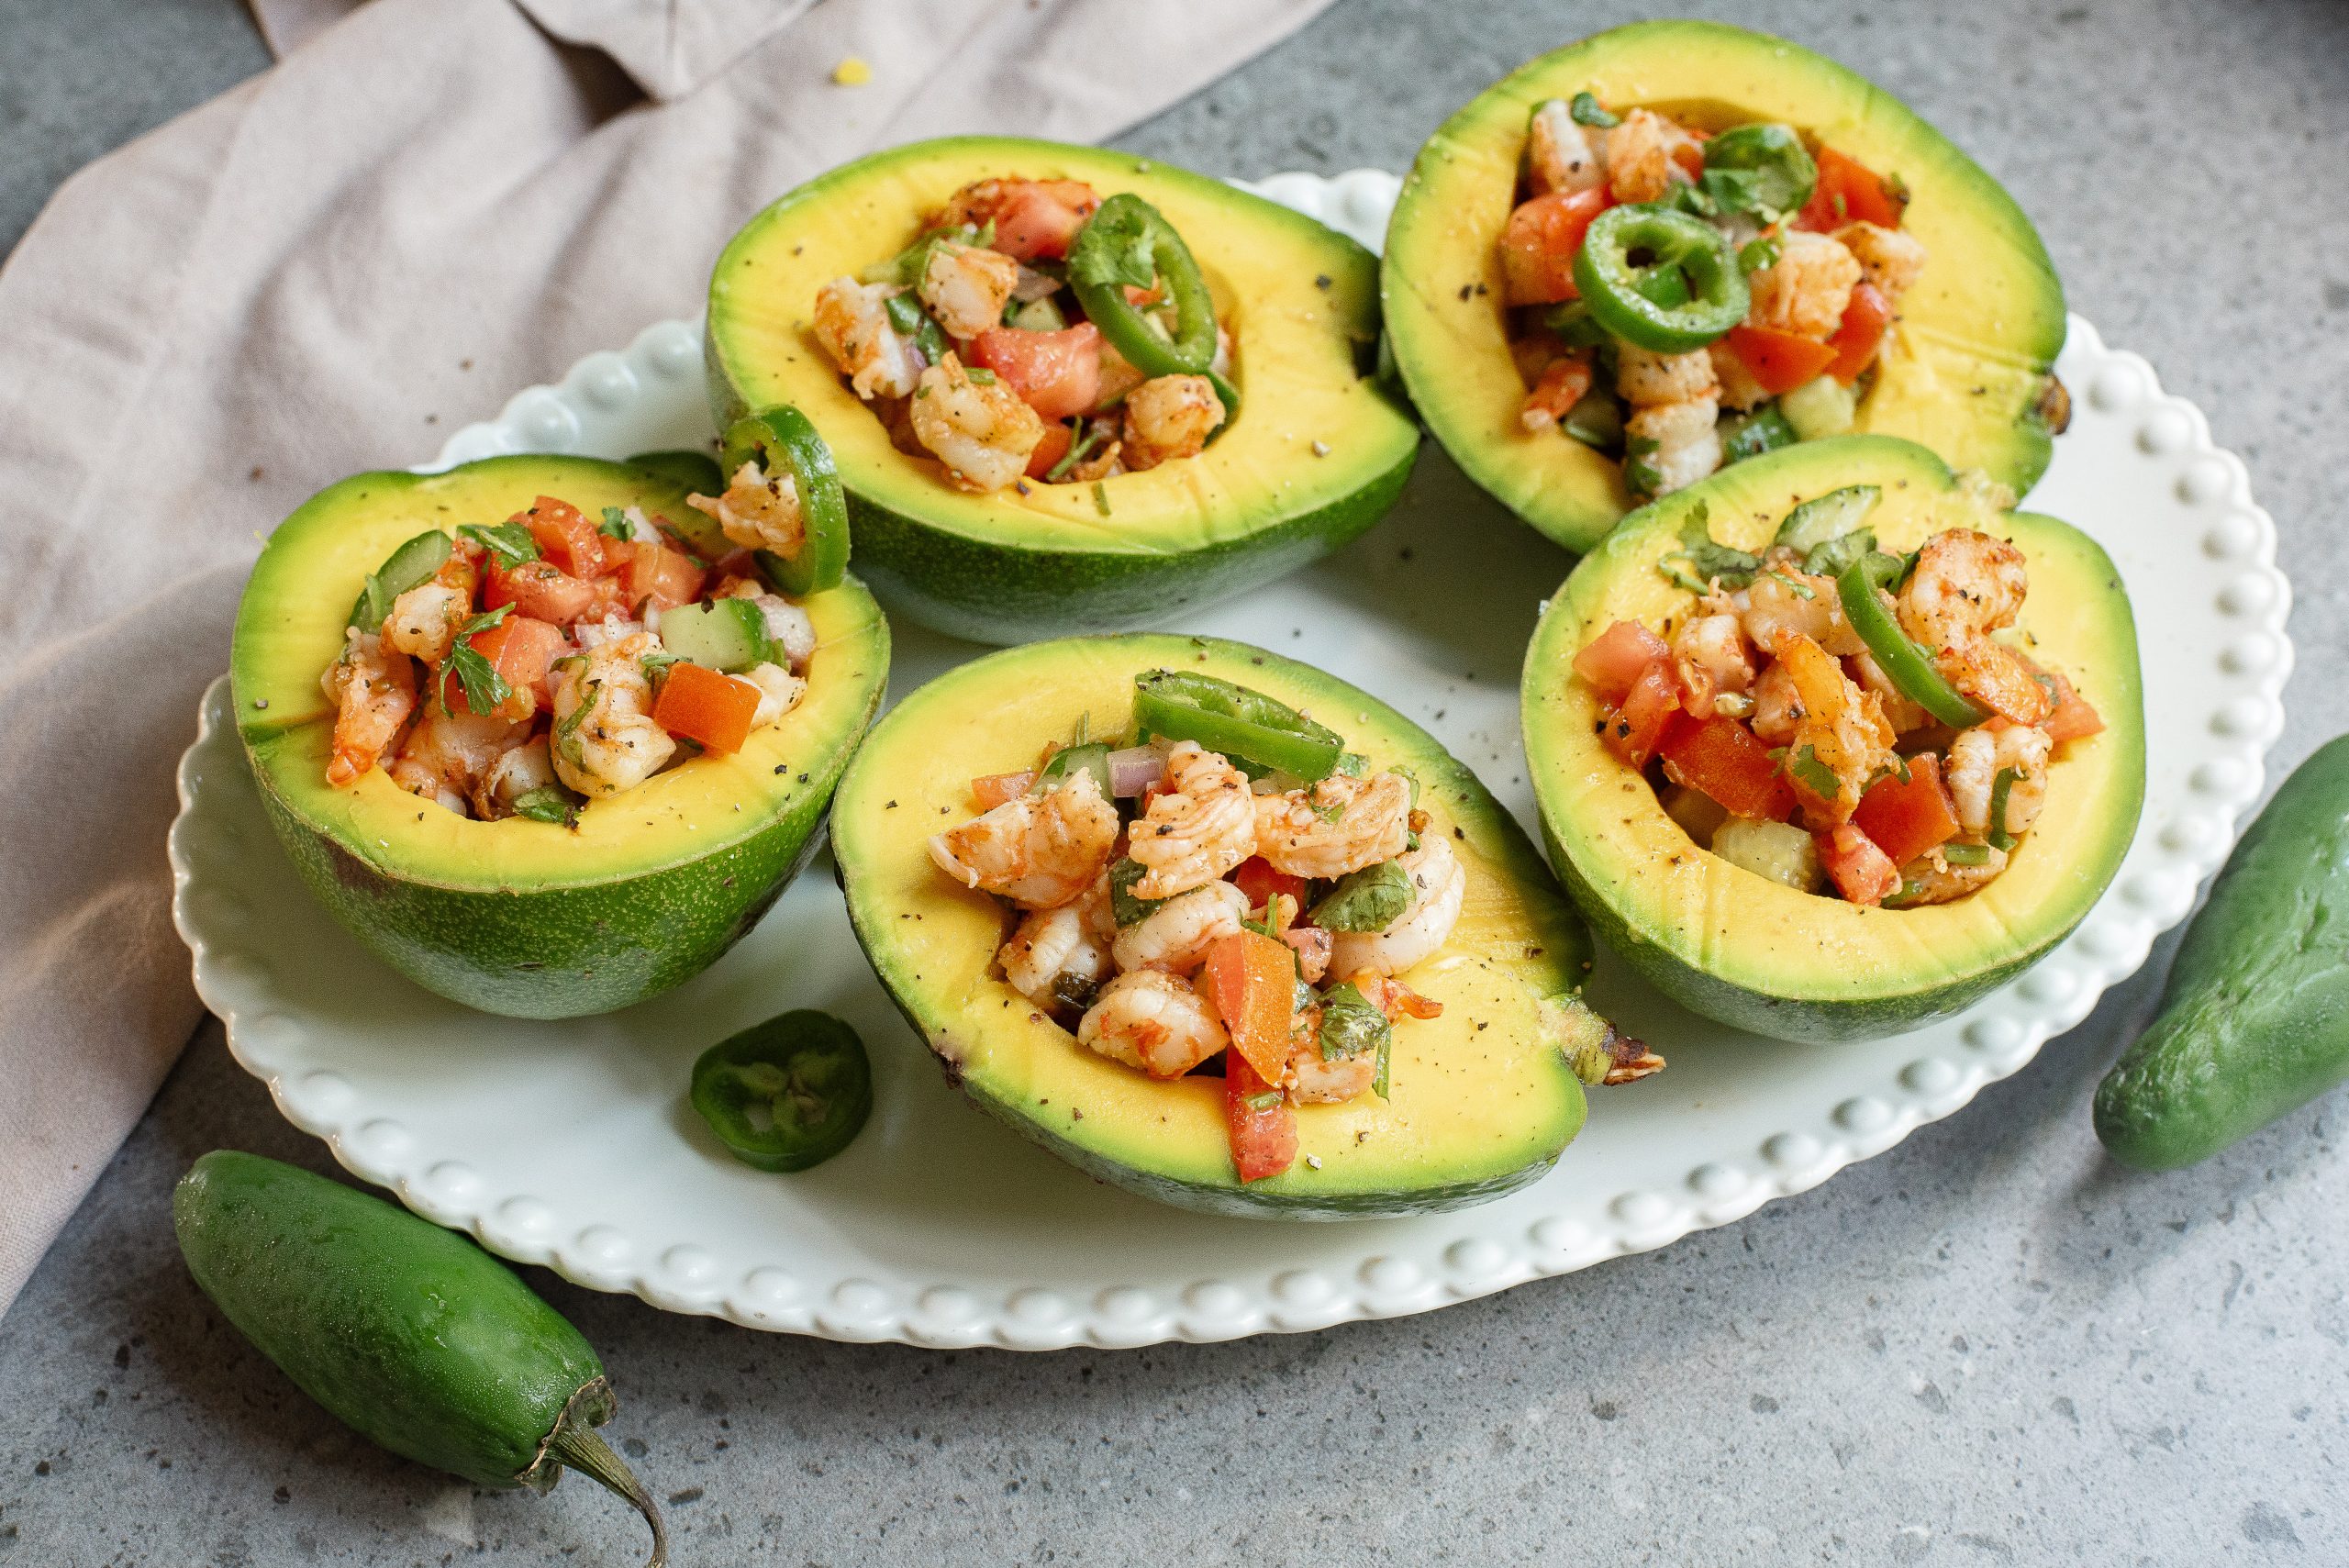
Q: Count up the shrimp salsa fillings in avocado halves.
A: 5